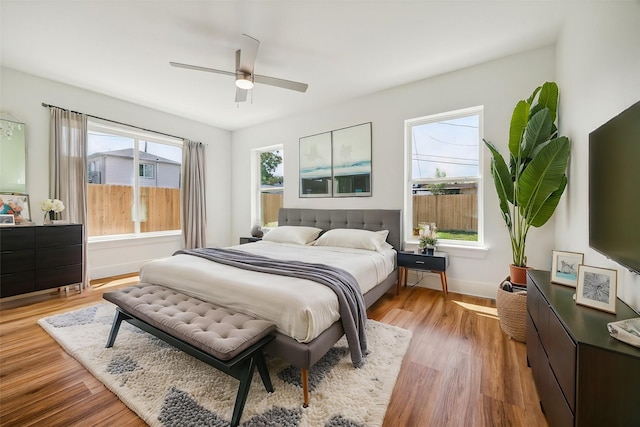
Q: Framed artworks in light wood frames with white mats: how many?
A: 2